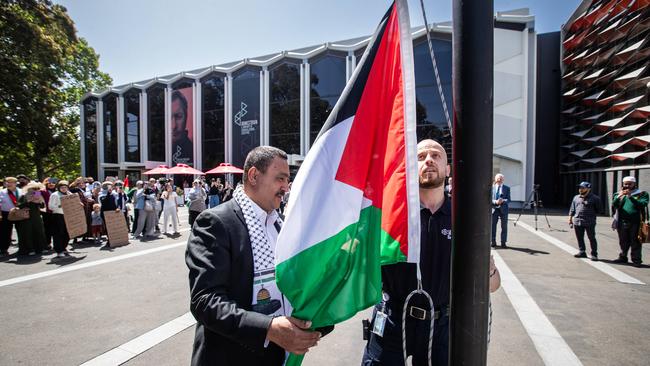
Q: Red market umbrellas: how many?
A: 3